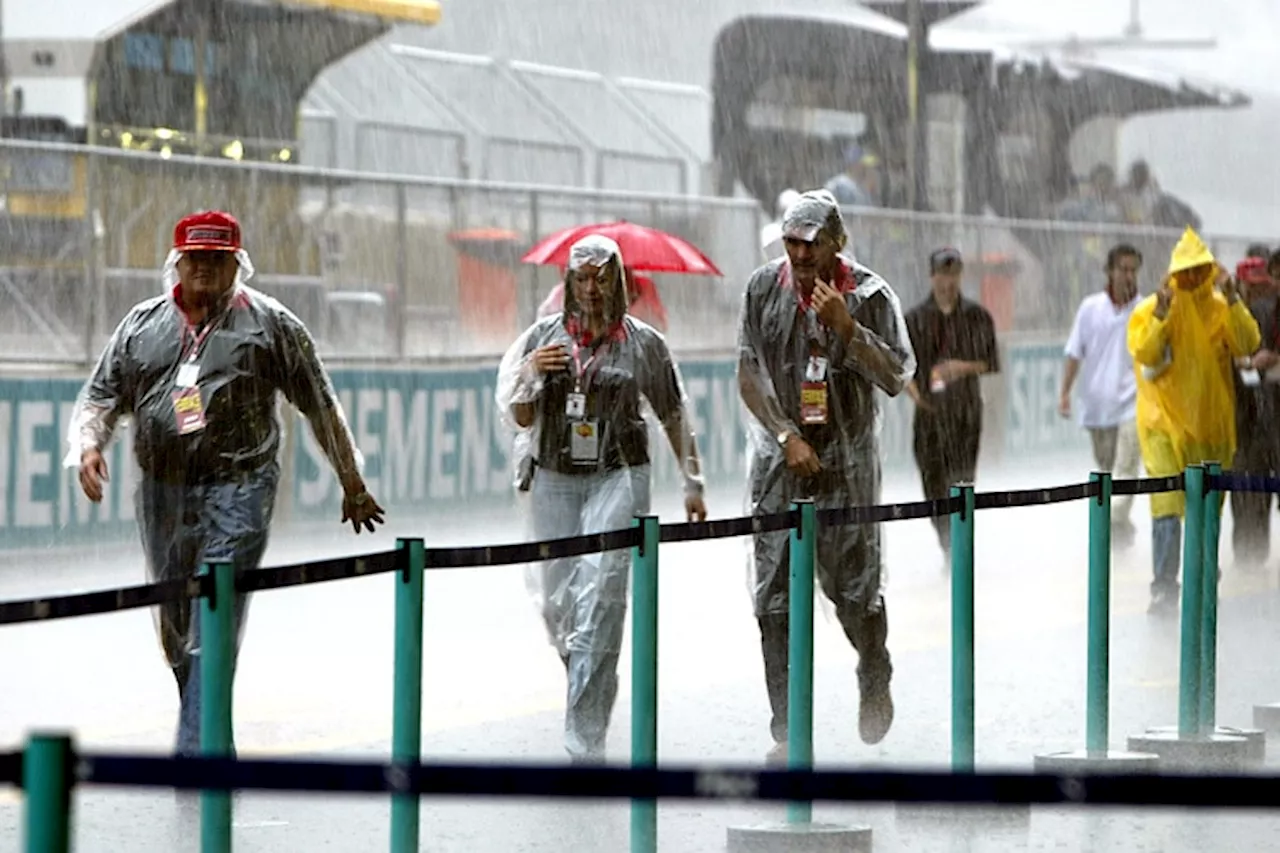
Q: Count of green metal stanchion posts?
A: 9